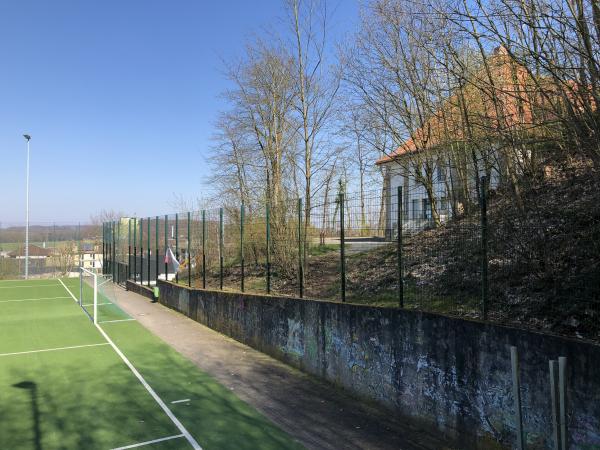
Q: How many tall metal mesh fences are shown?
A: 1